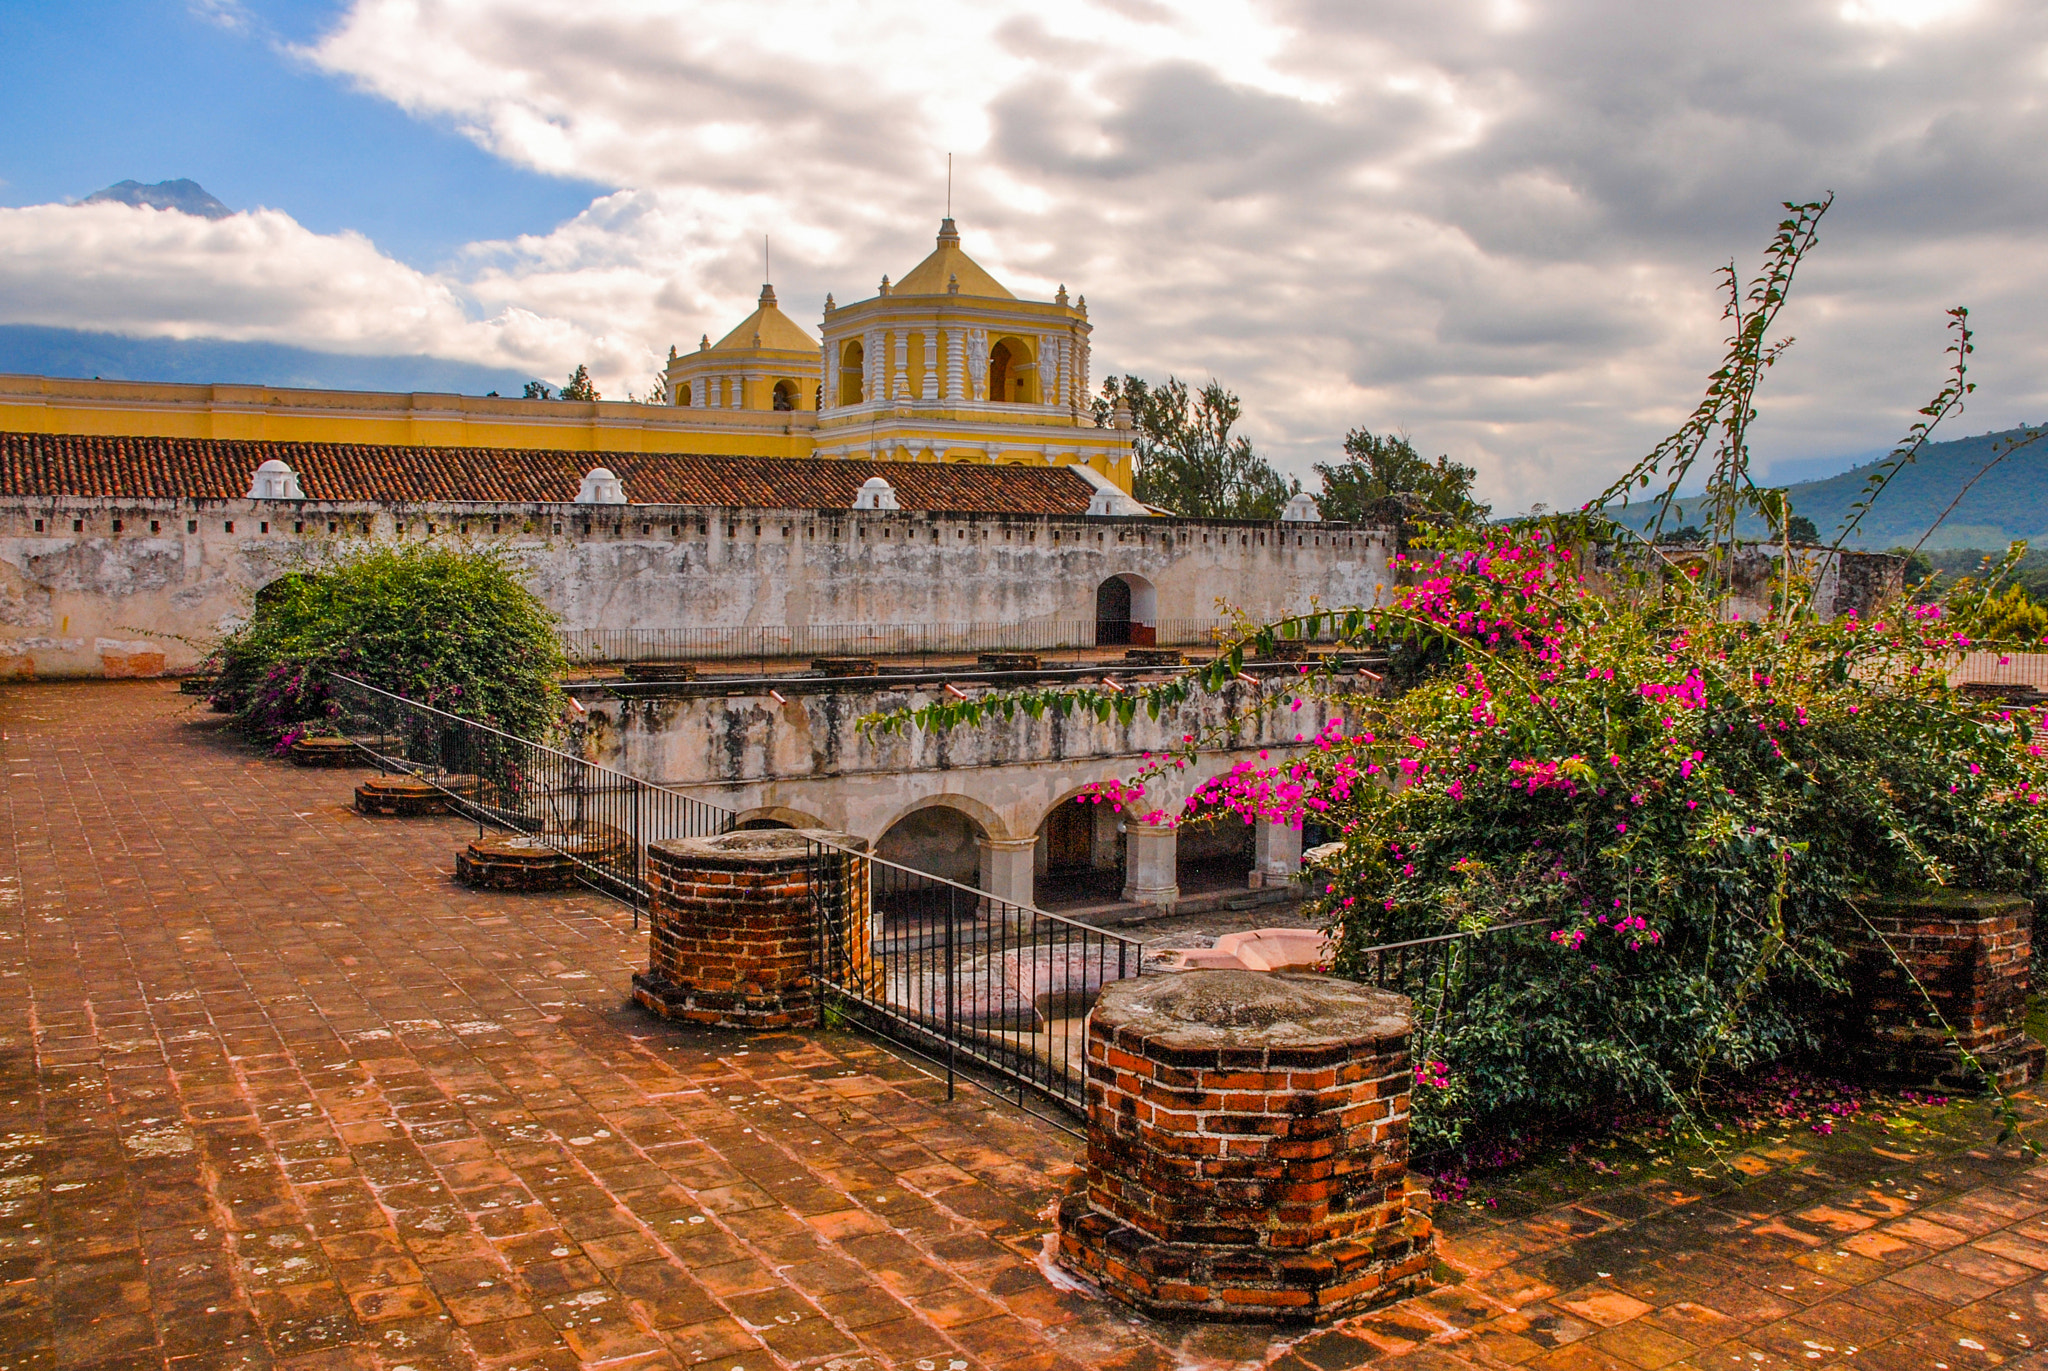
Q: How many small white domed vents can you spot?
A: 5